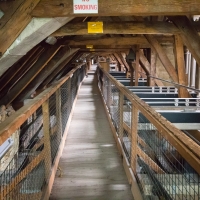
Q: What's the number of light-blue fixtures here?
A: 0